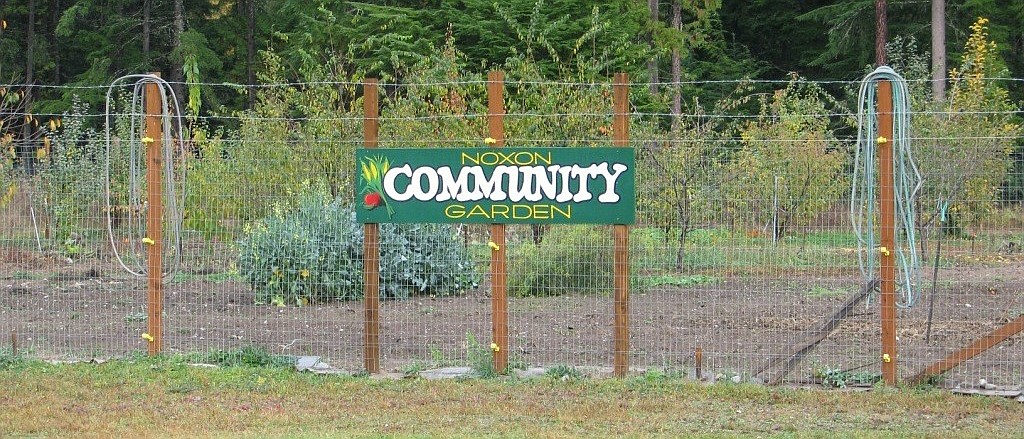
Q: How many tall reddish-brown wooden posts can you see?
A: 5